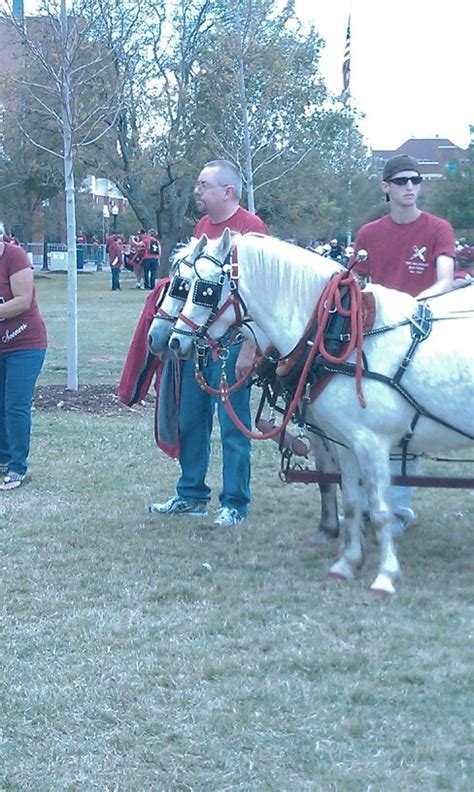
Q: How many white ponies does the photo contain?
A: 2